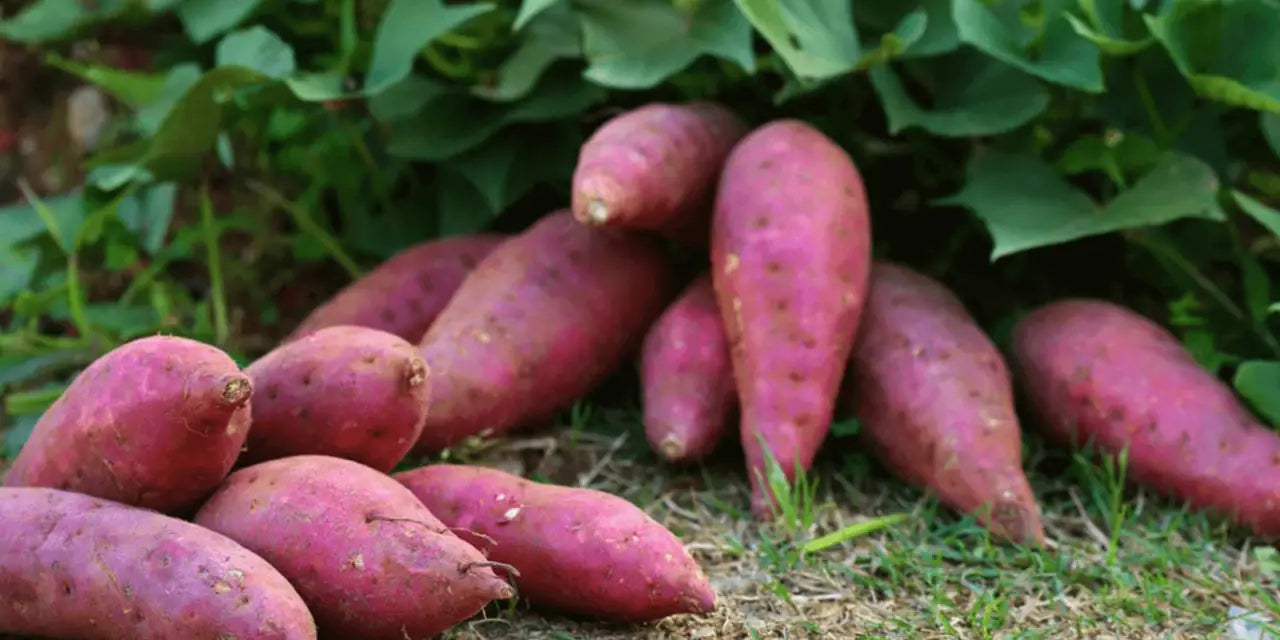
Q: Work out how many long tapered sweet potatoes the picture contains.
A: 12